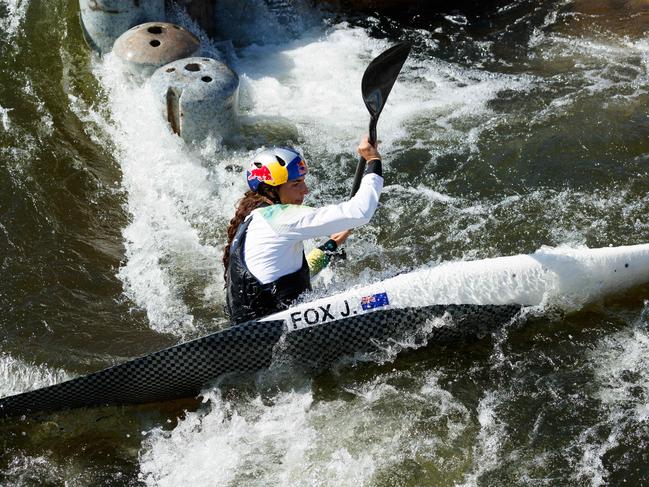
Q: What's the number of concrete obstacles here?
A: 3